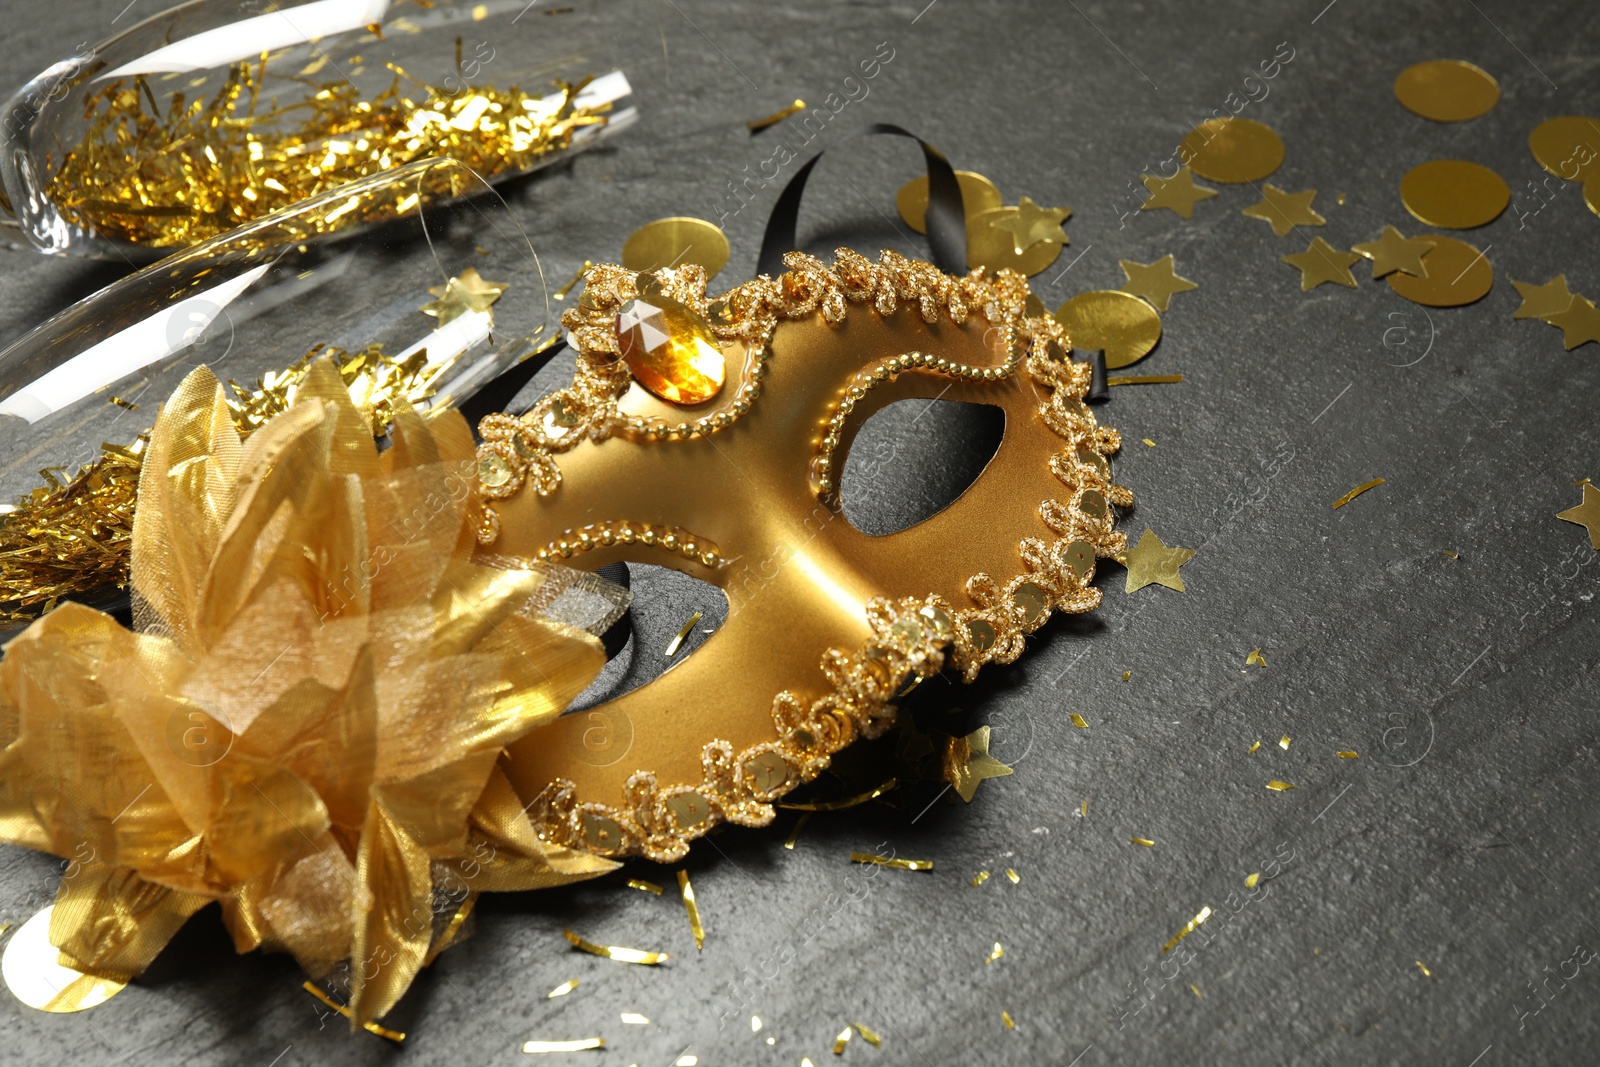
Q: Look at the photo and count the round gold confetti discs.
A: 11